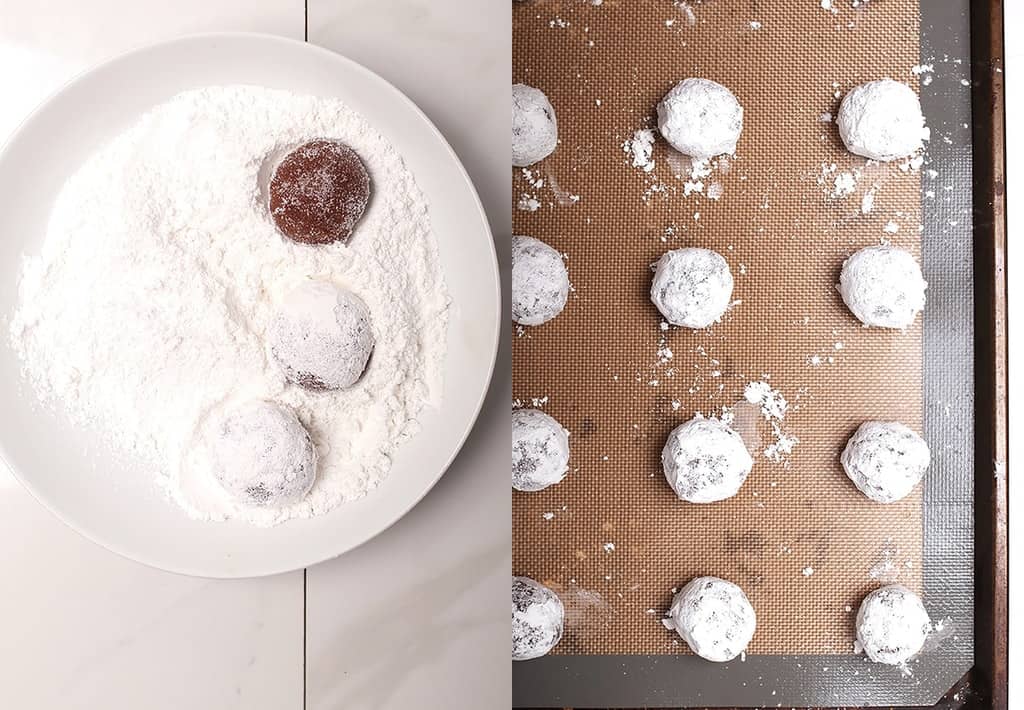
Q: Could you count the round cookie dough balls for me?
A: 15